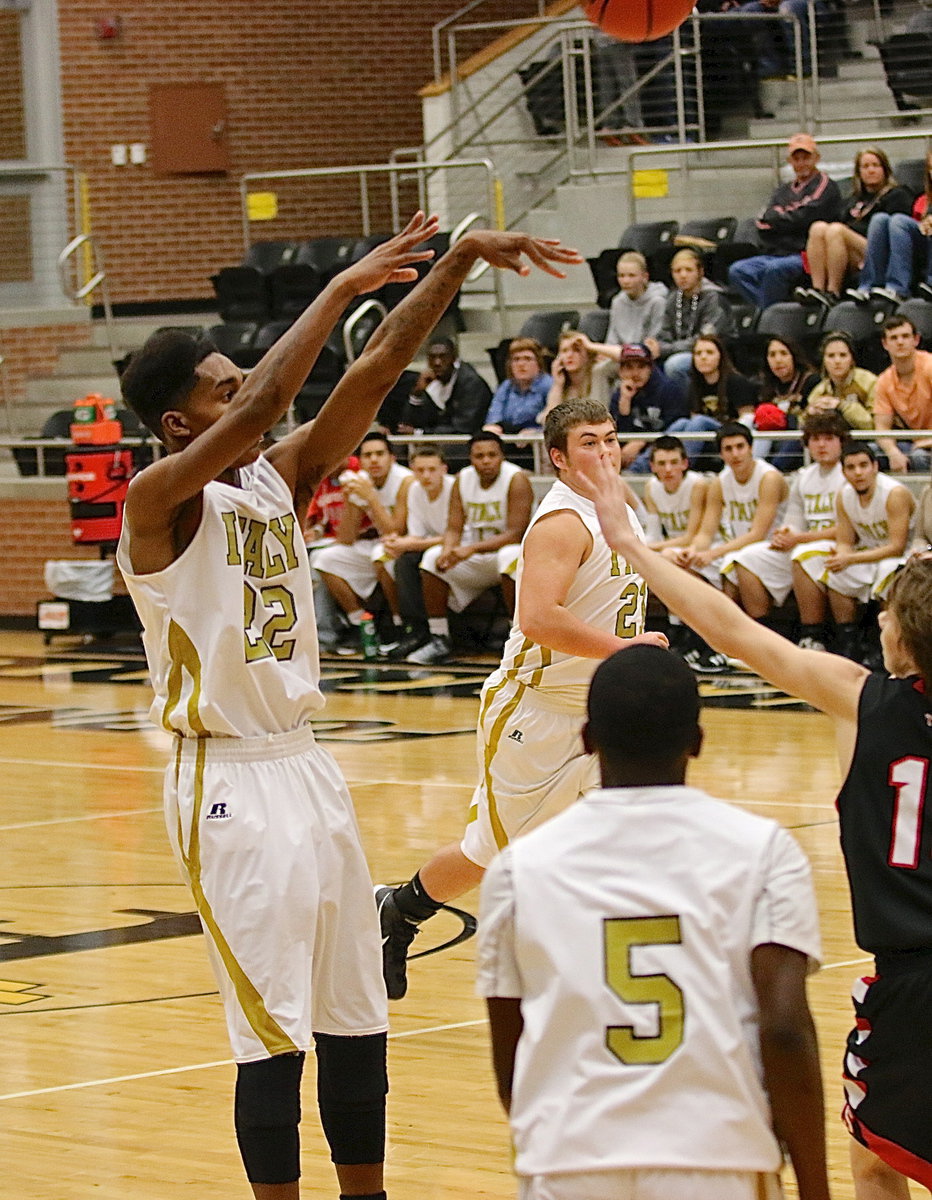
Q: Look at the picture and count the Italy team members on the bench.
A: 7